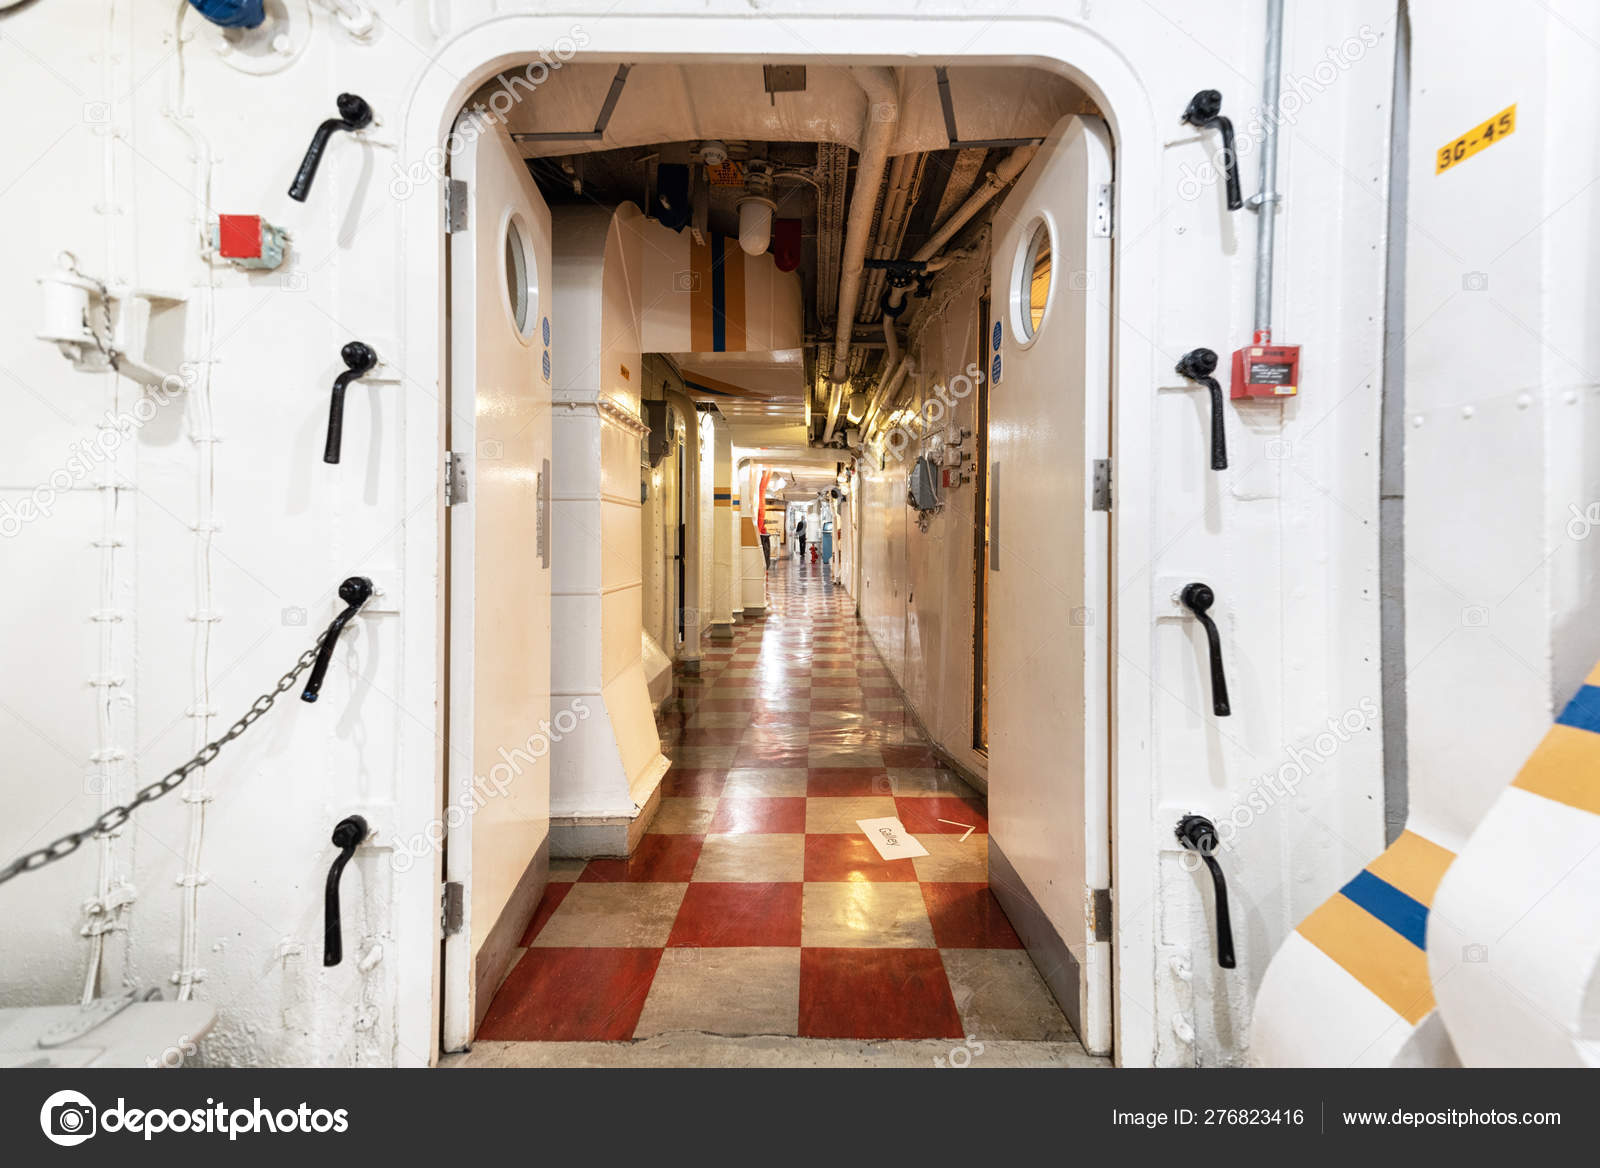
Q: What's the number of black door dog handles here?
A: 8